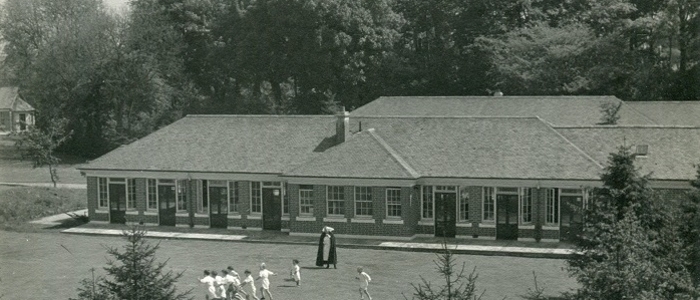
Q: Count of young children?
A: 8